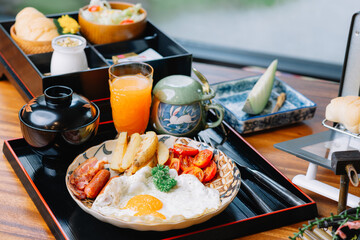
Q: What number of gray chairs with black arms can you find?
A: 0